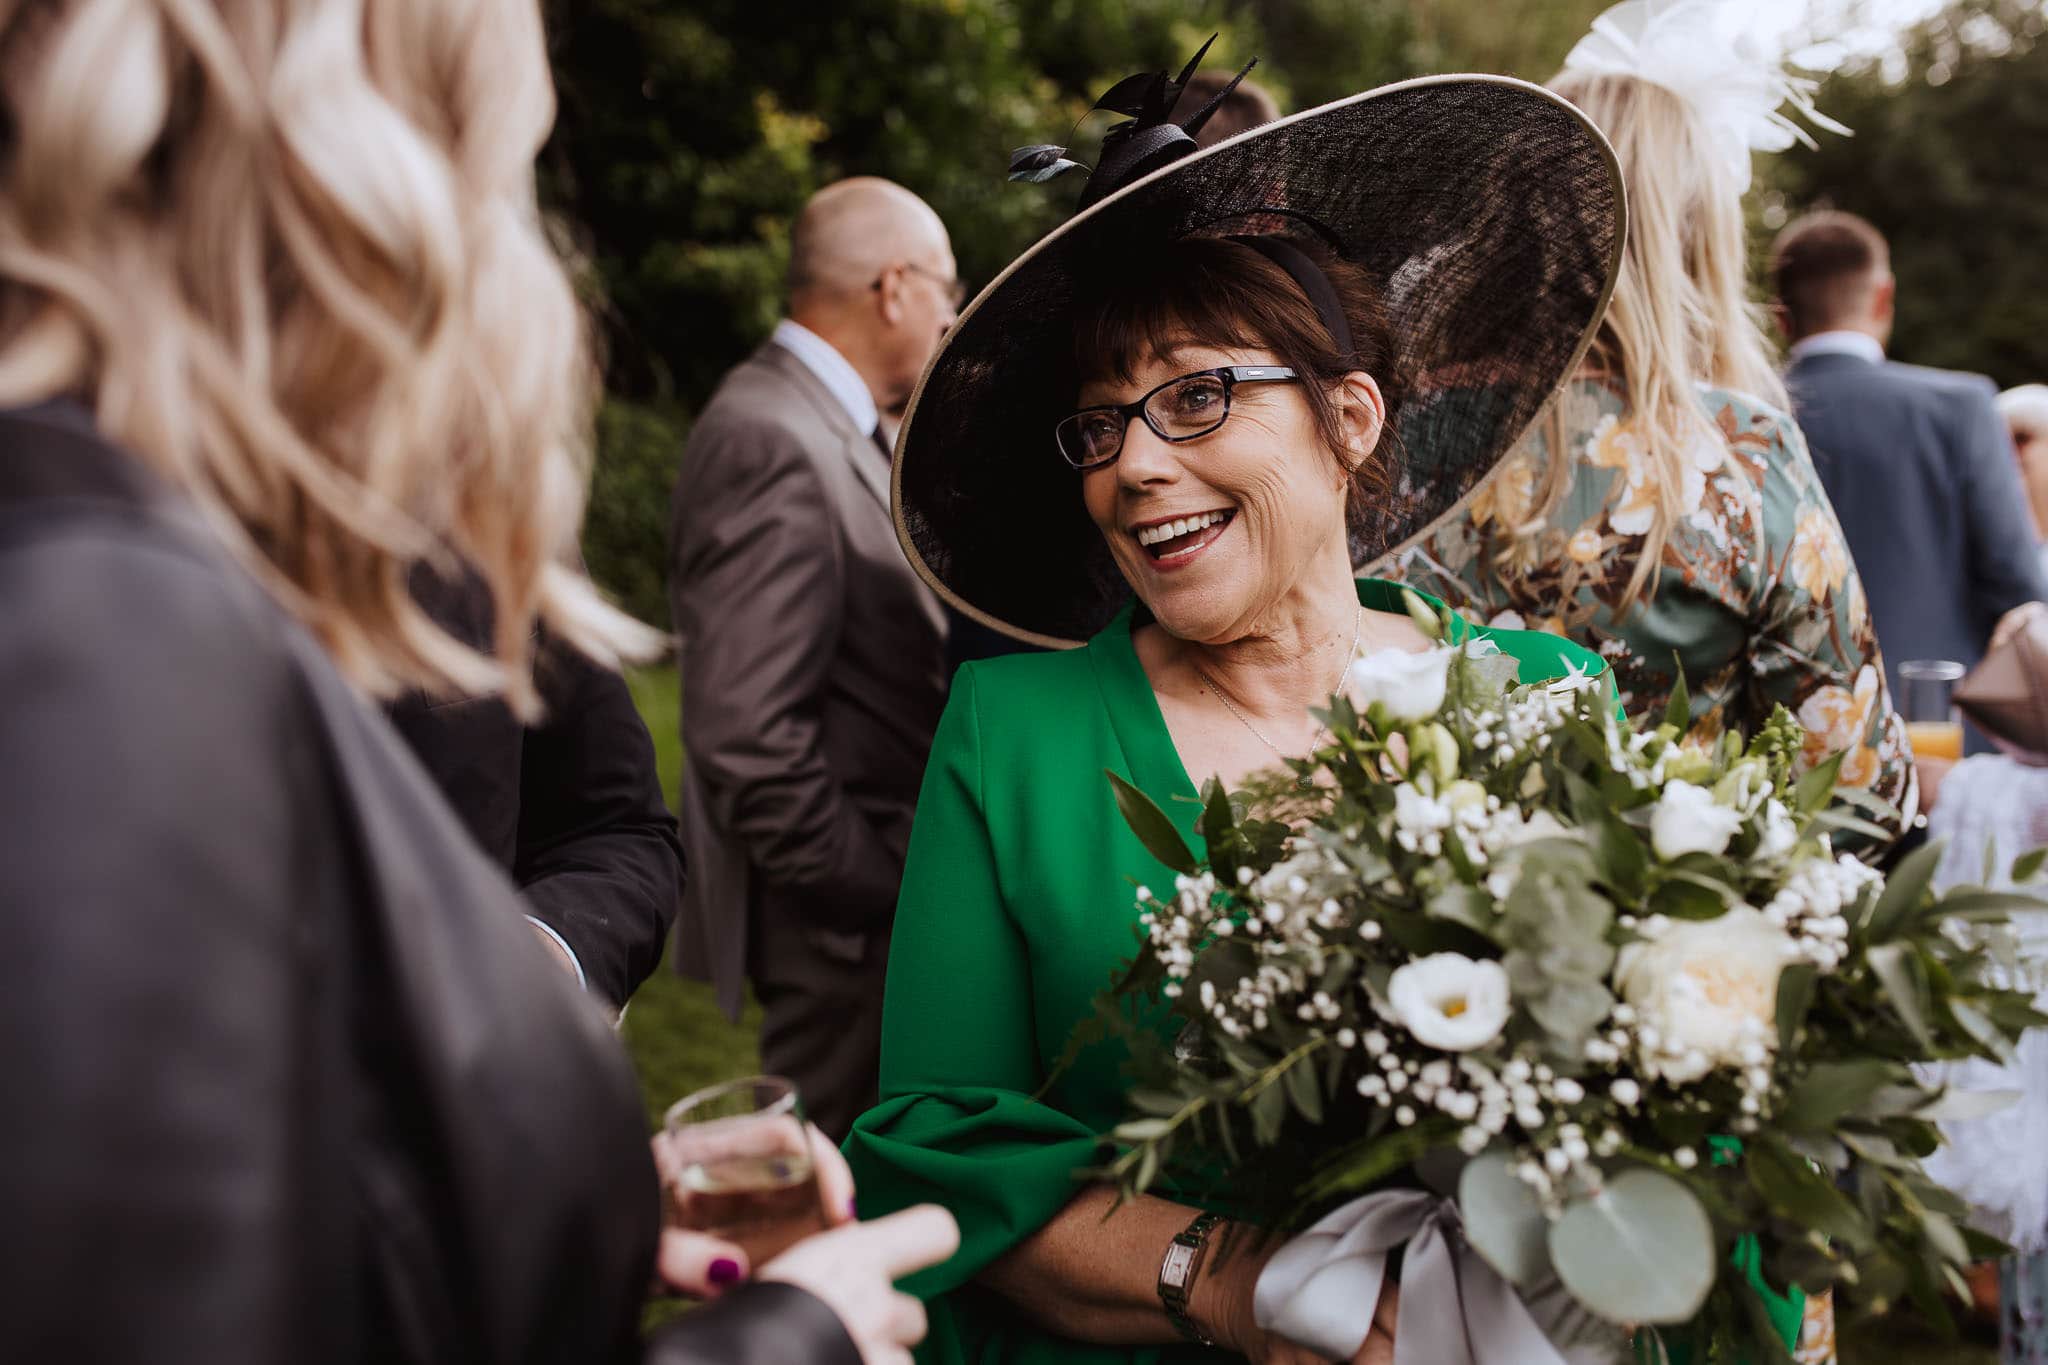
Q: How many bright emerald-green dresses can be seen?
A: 1